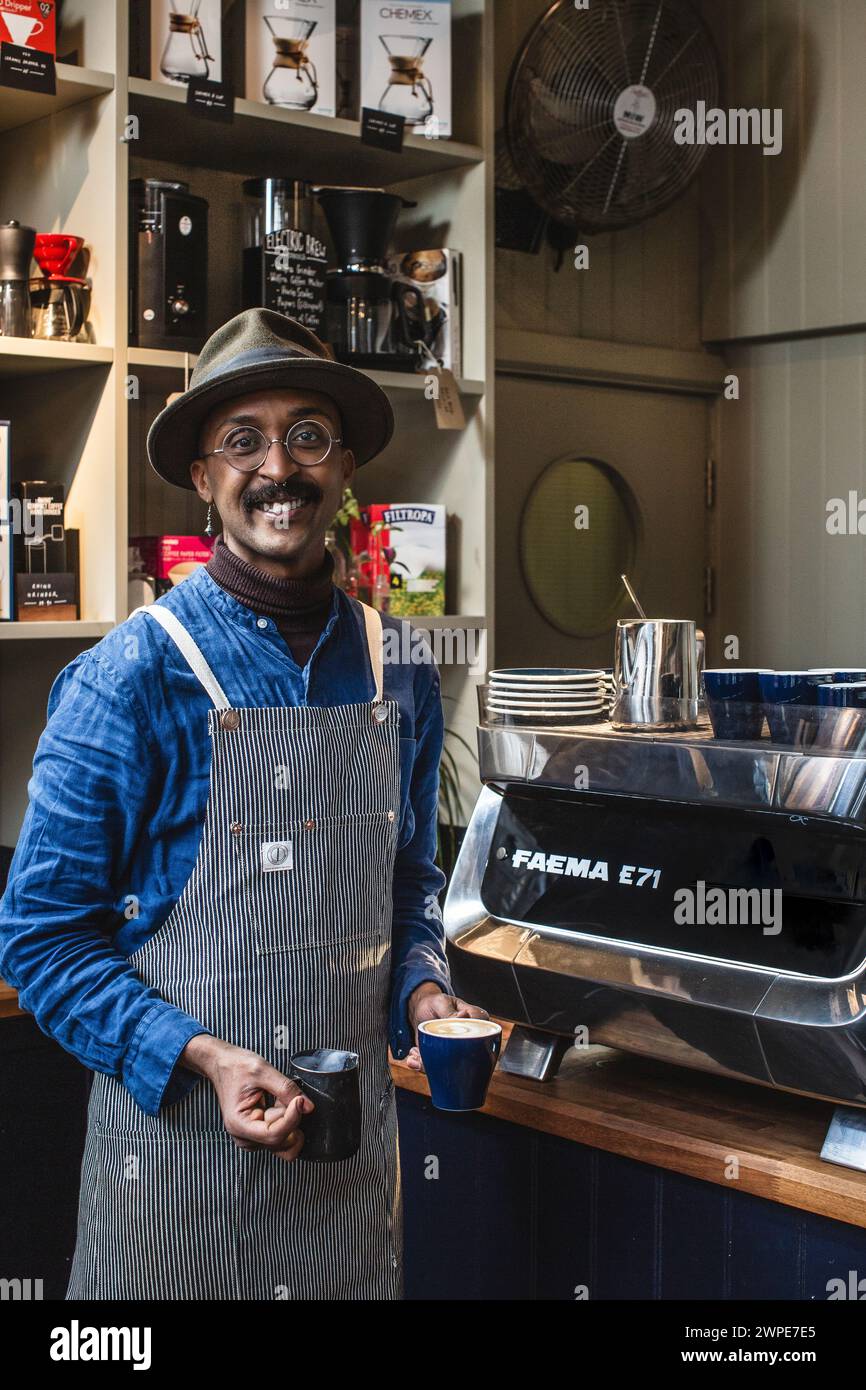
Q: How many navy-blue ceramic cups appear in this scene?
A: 5